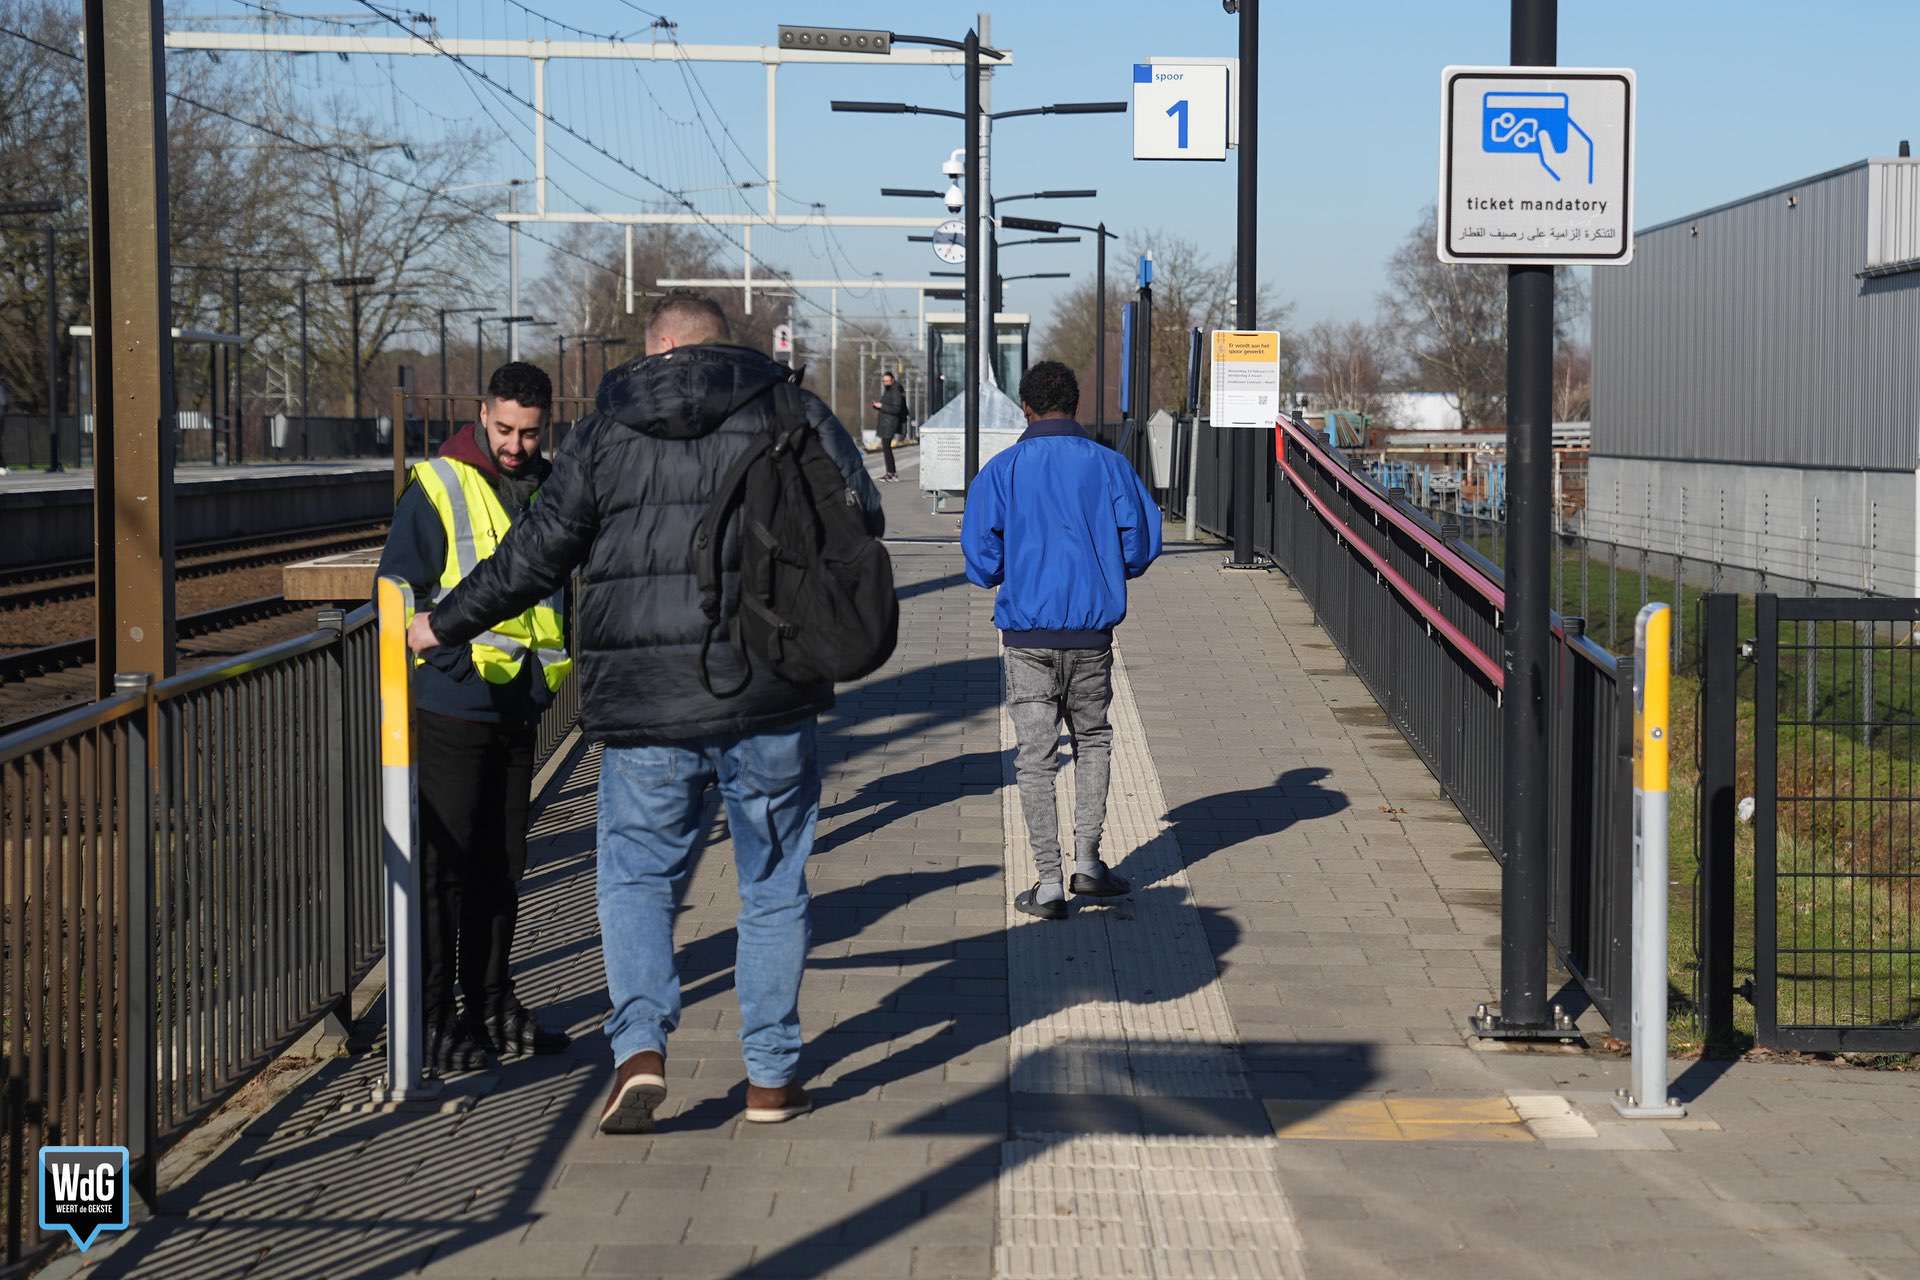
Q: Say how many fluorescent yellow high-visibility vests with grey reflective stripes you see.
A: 1